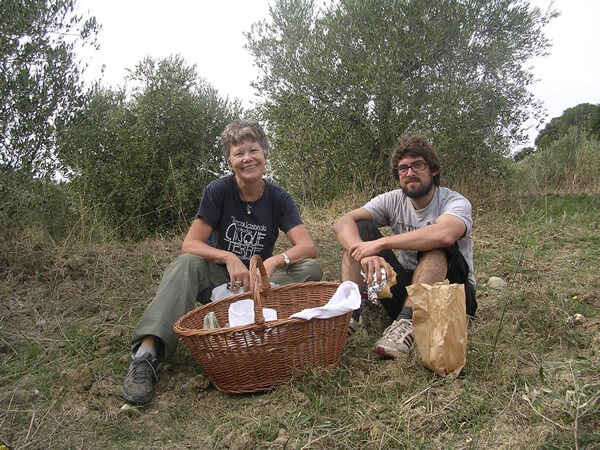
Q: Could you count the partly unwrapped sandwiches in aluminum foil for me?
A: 1